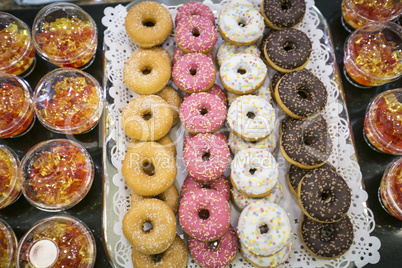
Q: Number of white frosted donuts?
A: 10